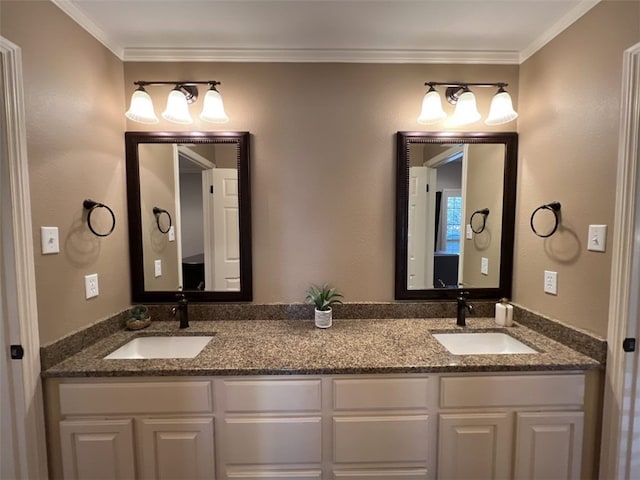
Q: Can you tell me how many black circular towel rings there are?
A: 2